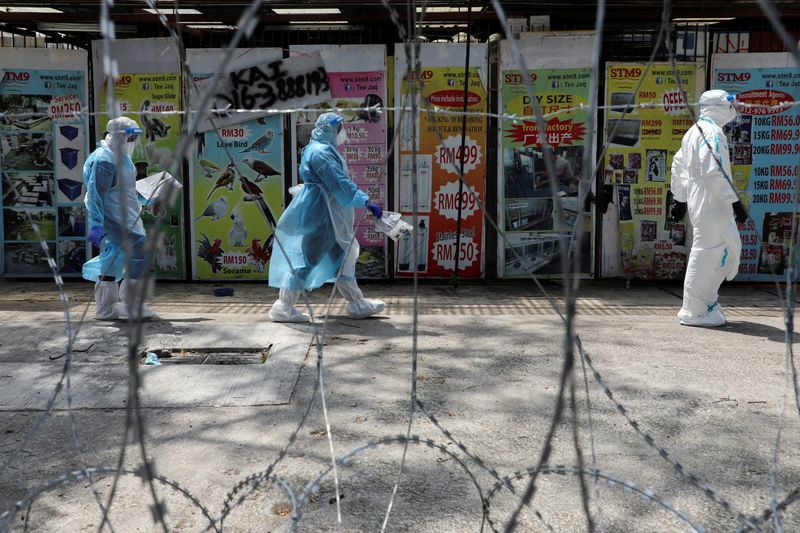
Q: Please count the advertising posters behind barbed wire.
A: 8